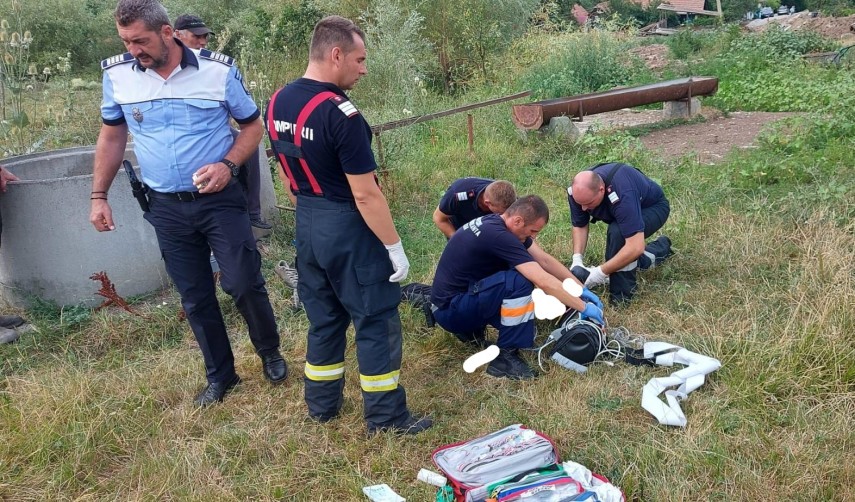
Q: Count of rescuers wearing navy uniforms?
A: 4